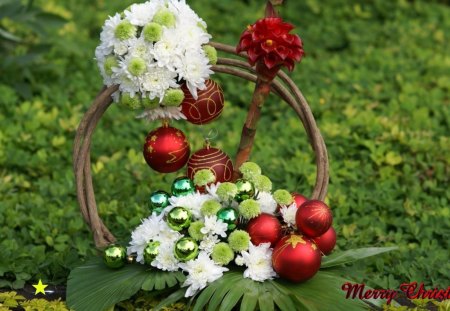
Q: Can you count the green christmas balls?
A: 8